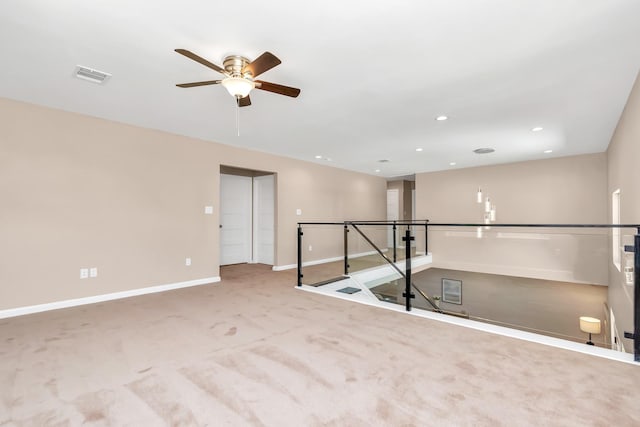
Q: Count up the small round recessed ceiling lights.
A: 7